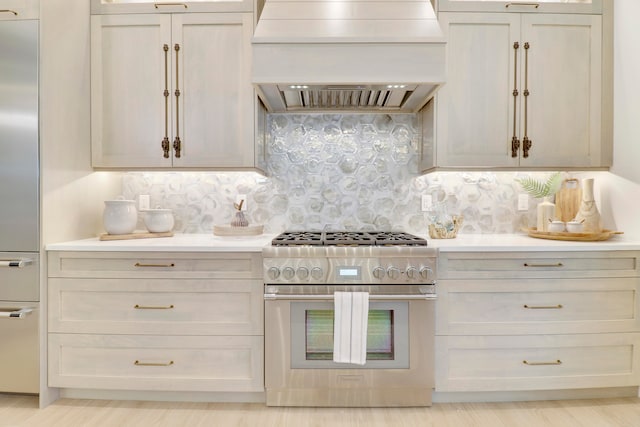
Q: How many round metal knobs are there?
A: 8